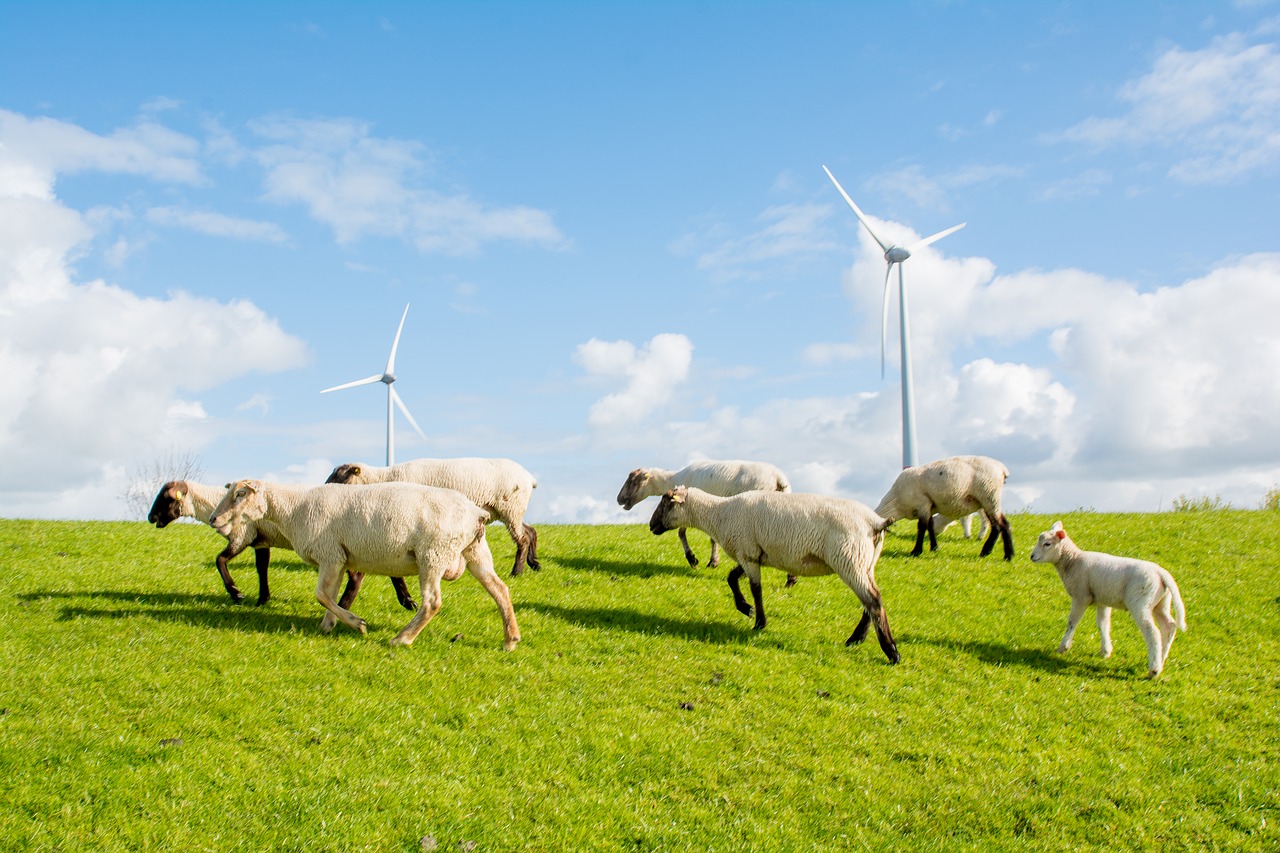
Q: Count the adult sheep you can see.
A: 6